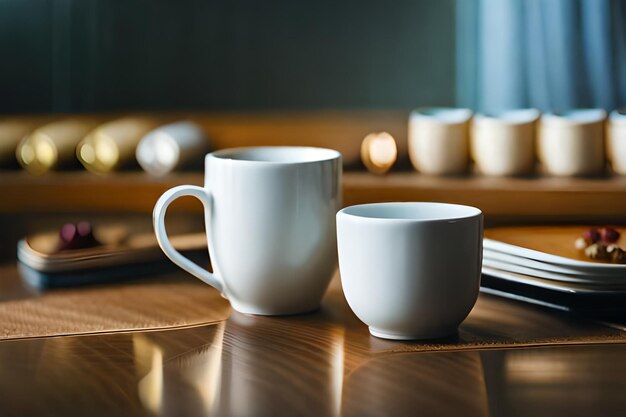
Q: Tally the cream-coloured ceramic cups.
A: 4